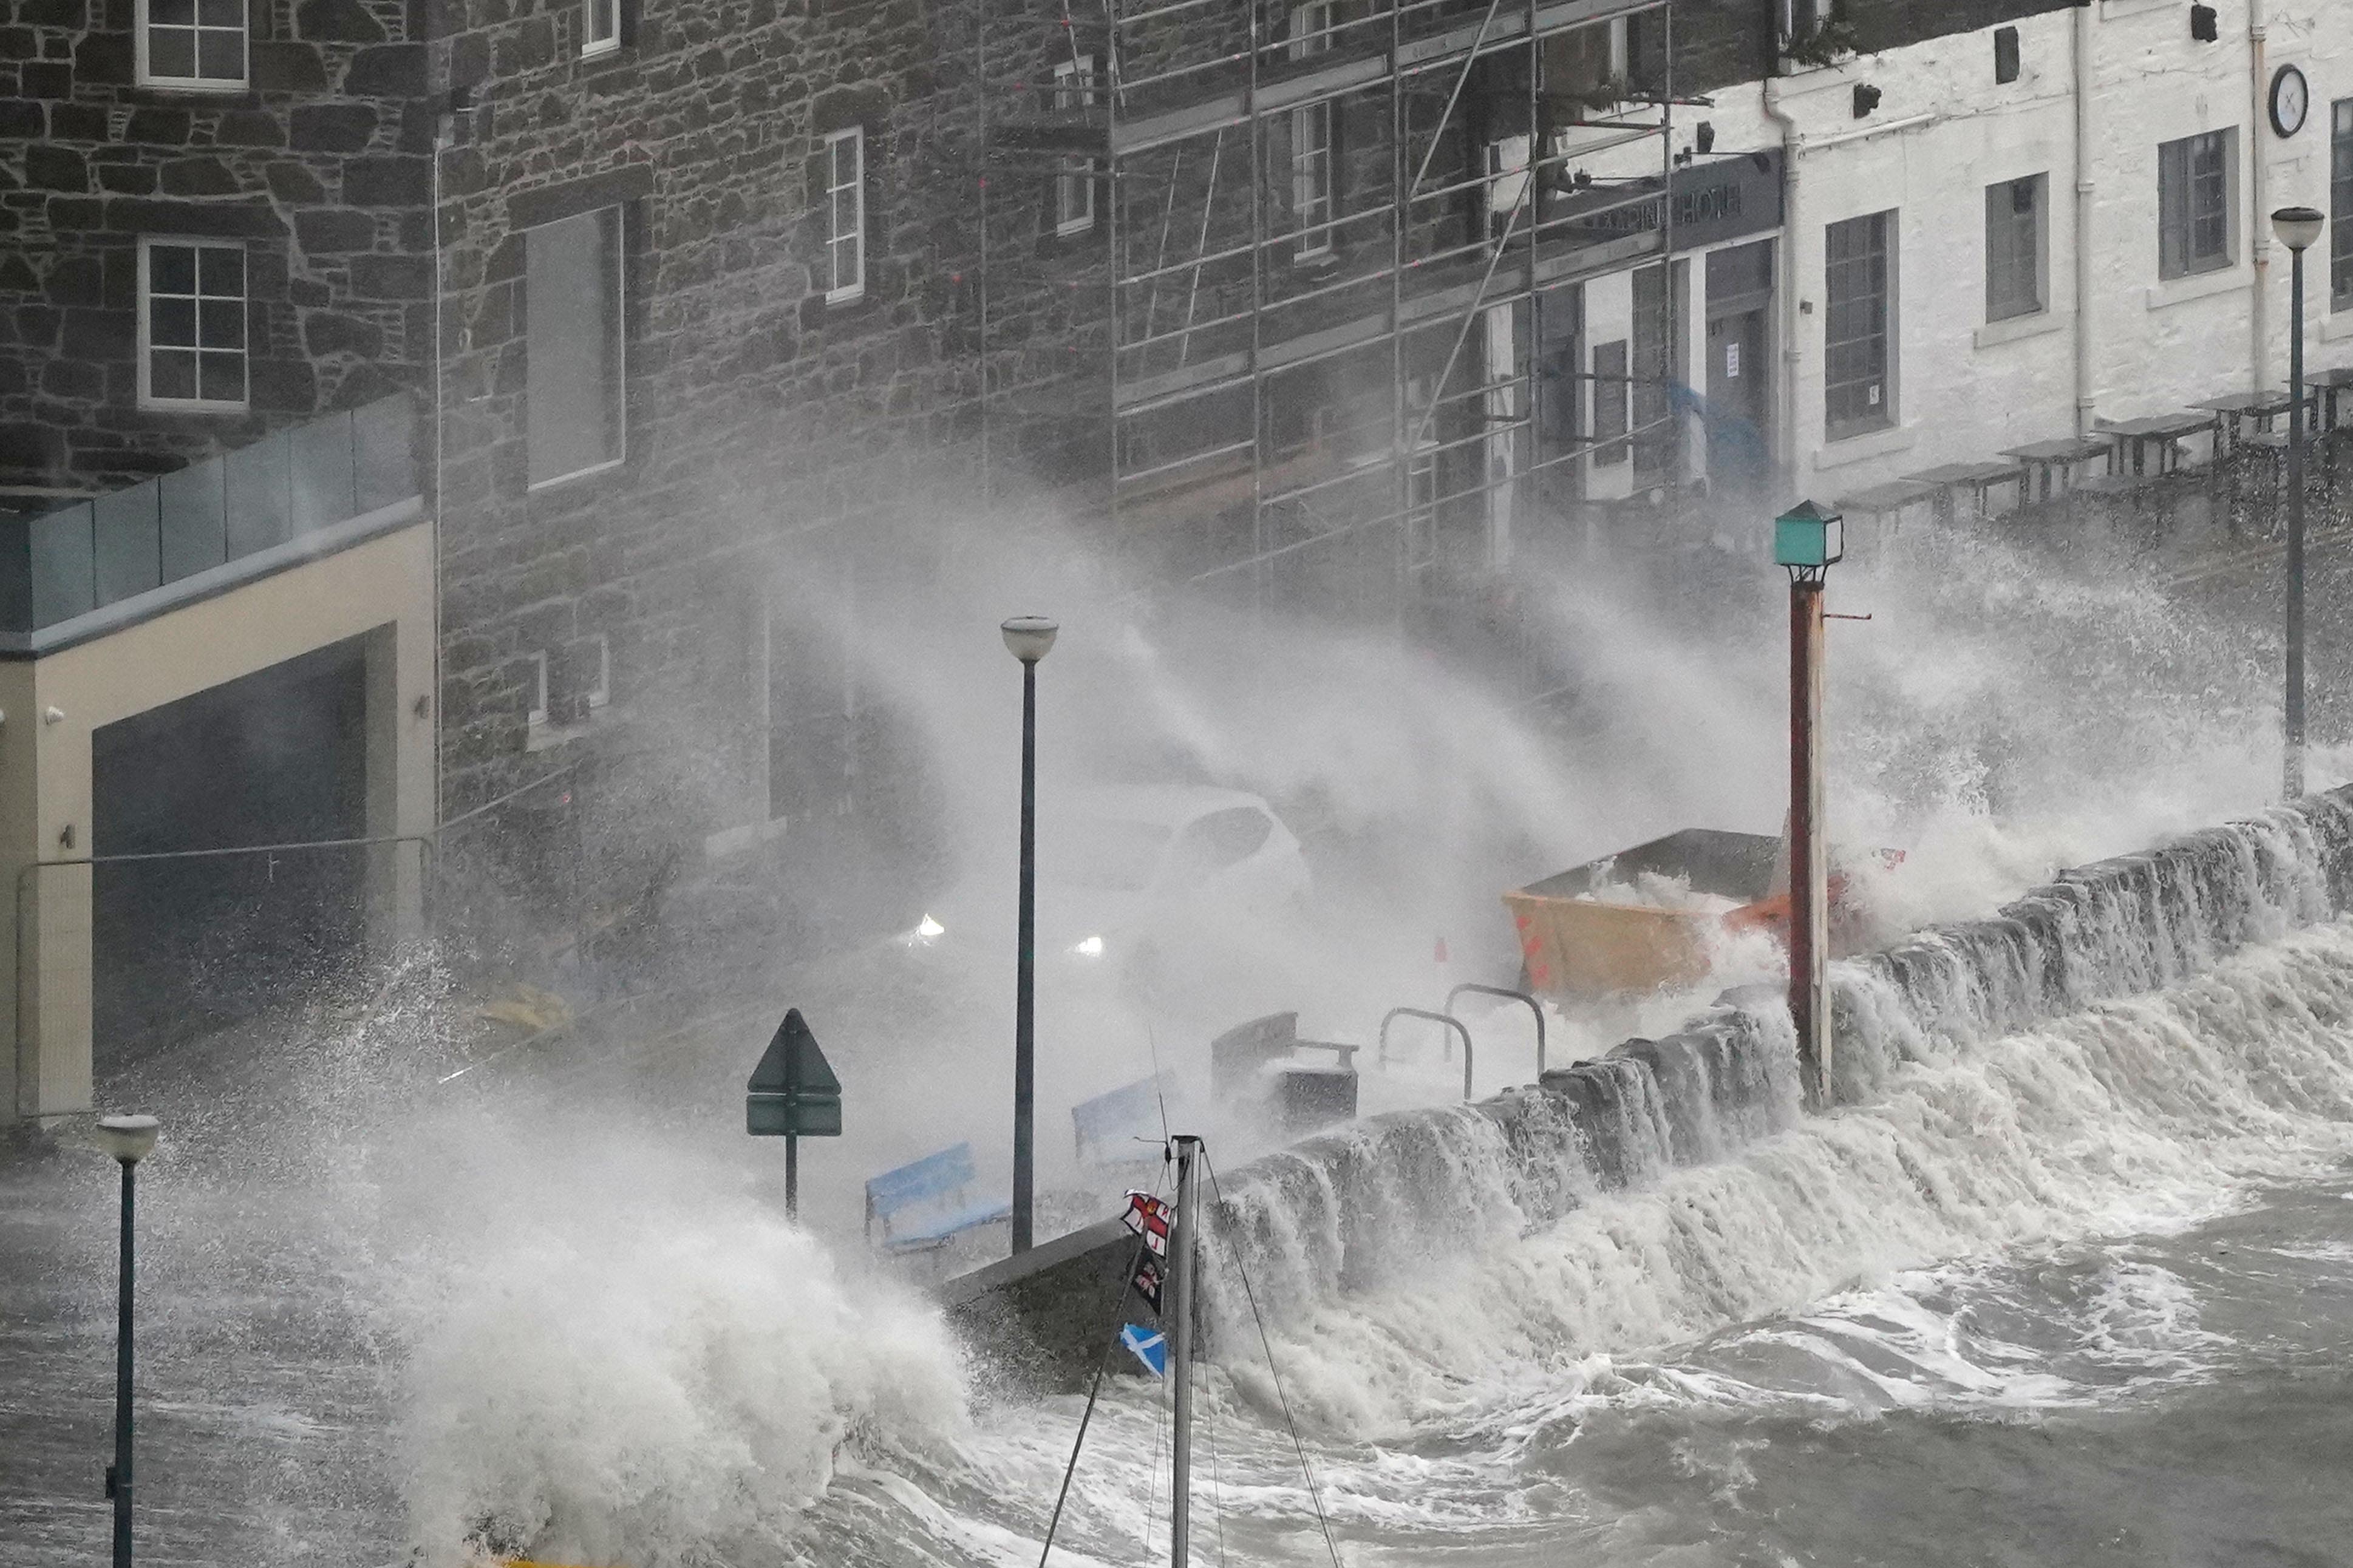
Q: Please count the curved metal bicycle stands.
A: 2